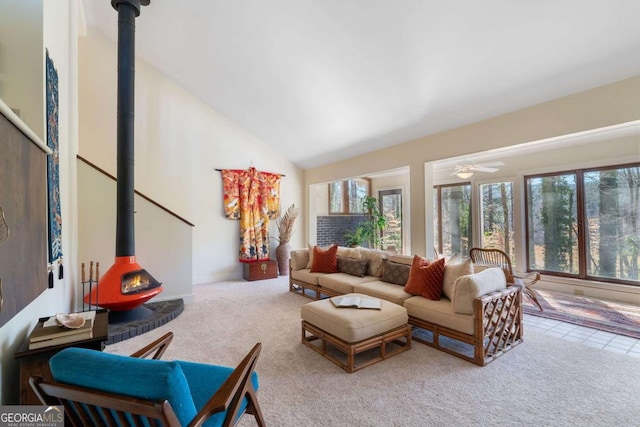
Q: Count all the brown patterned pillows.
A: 2